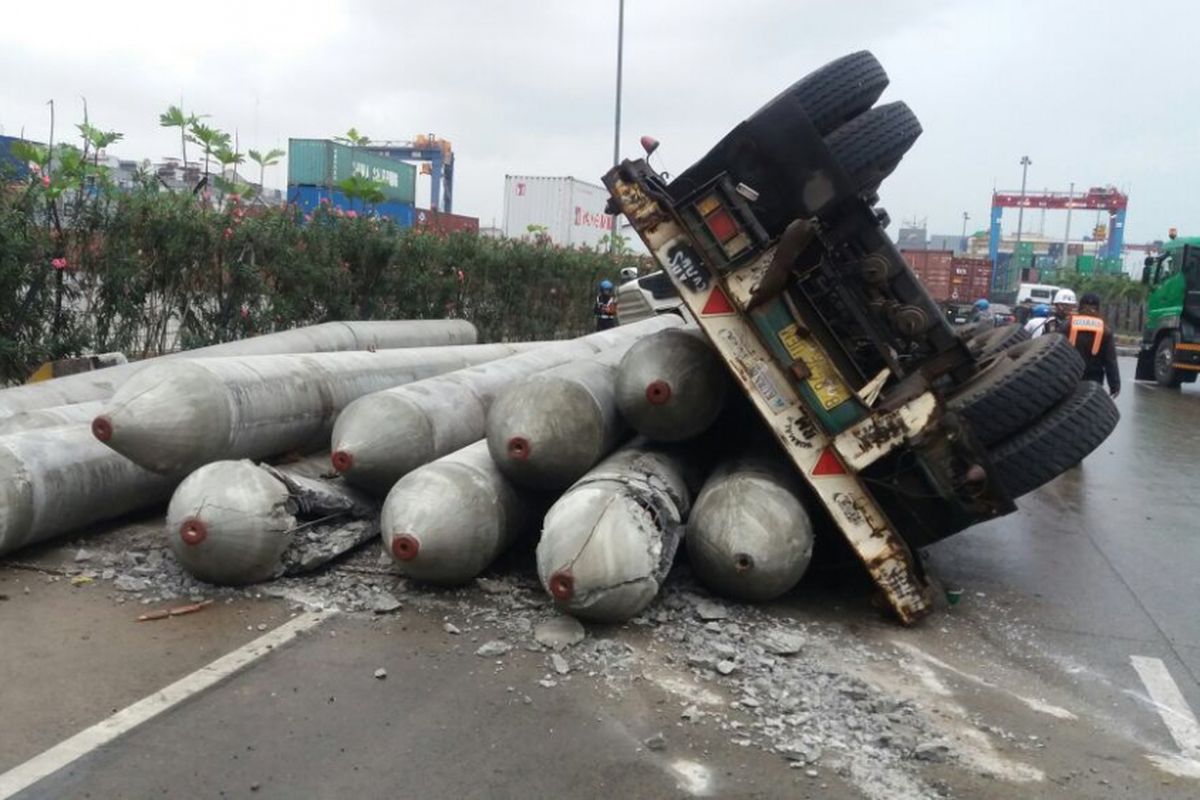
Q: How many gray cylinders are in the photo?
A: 11